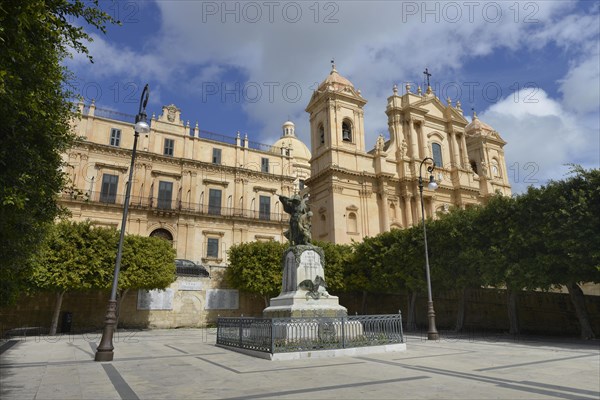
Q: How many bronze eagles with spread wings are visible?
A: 1